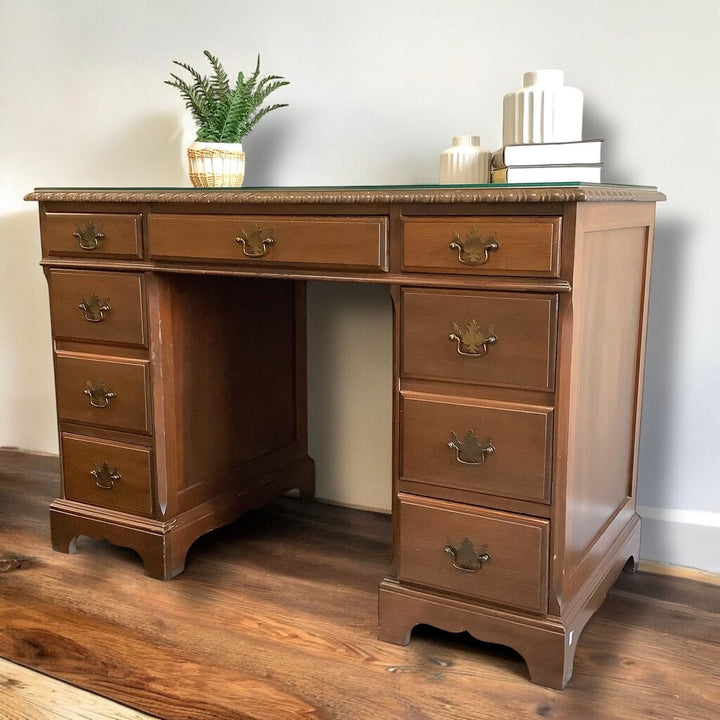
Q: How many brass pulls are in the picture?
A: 9